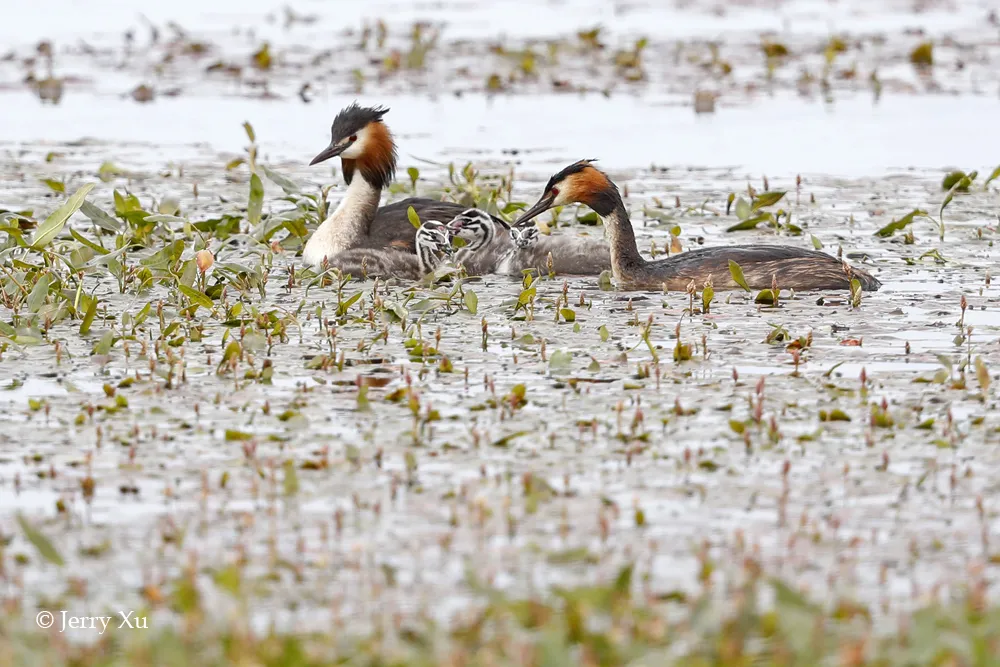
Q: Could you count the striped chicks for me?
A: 3